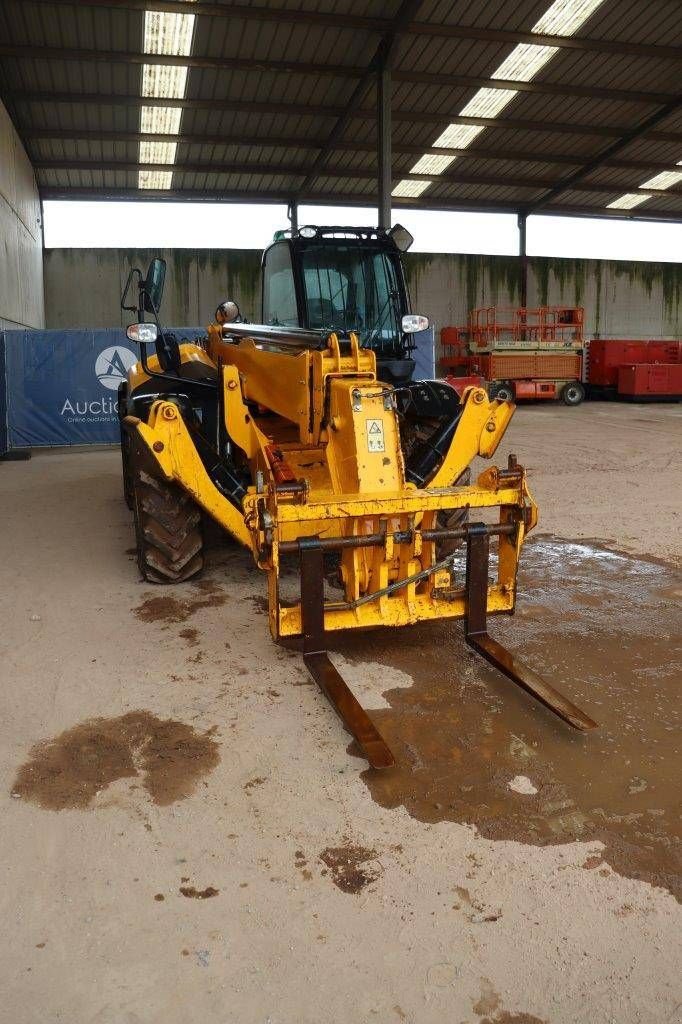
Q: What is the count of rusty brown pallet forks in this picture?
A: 2